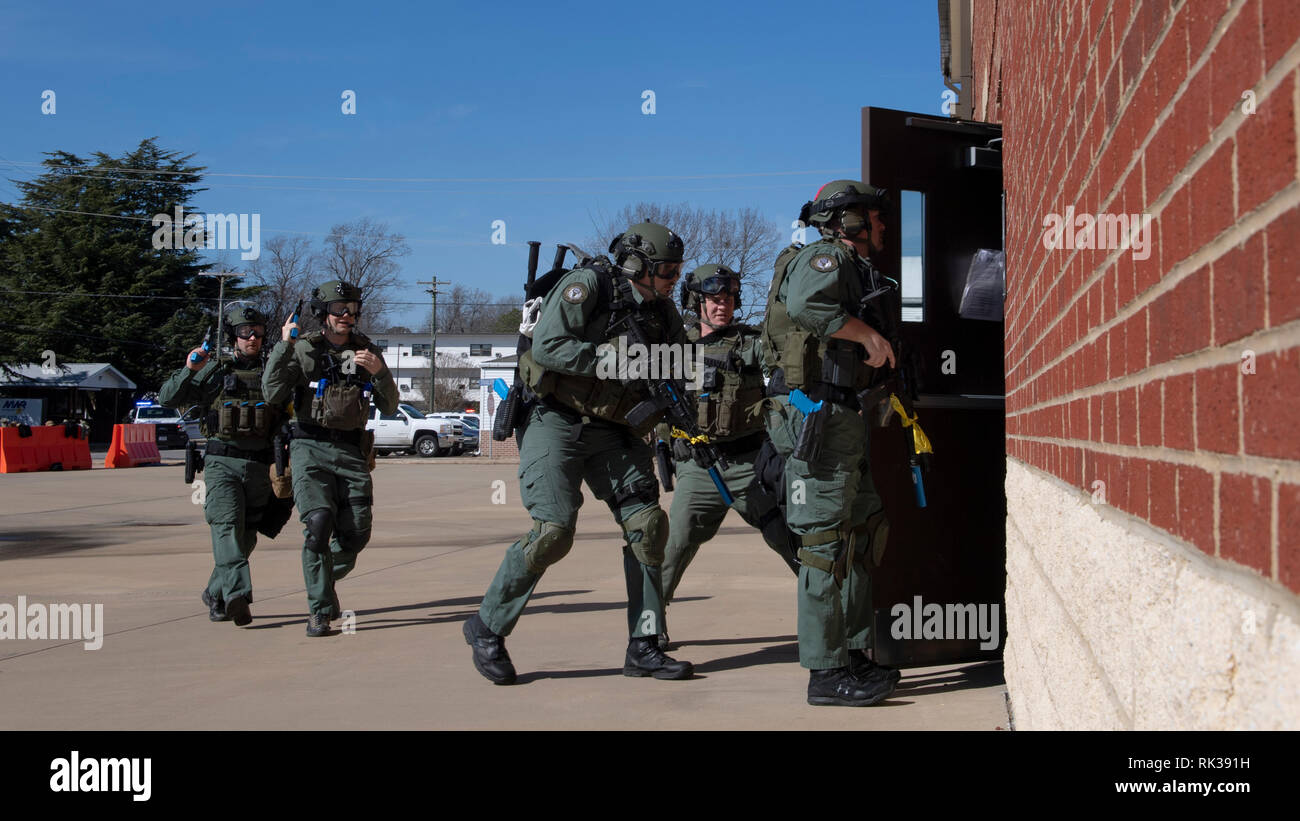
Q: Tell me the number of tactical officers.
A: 5